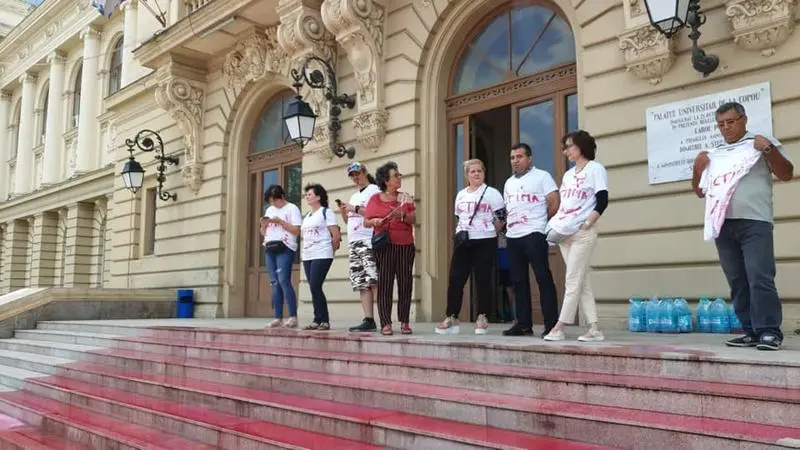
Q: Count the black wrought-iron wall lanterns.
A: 3